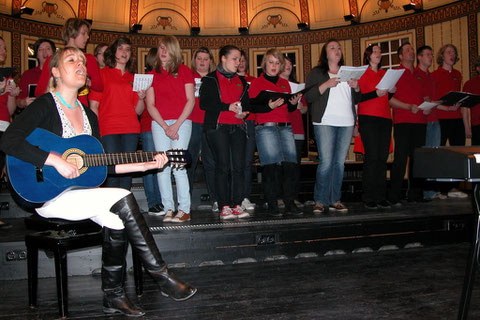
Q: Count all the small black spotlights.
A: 8